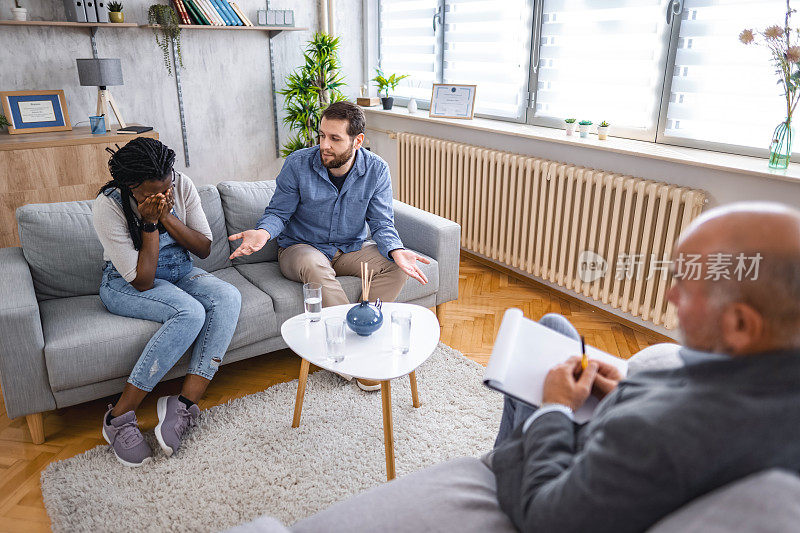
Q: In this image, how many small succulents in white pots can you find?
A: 3